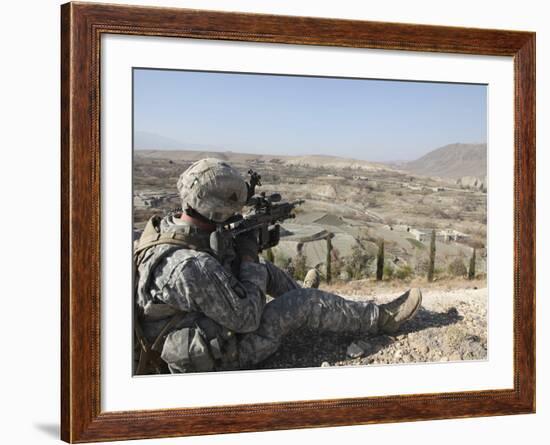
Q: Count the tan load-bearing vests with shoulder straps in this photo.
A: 1